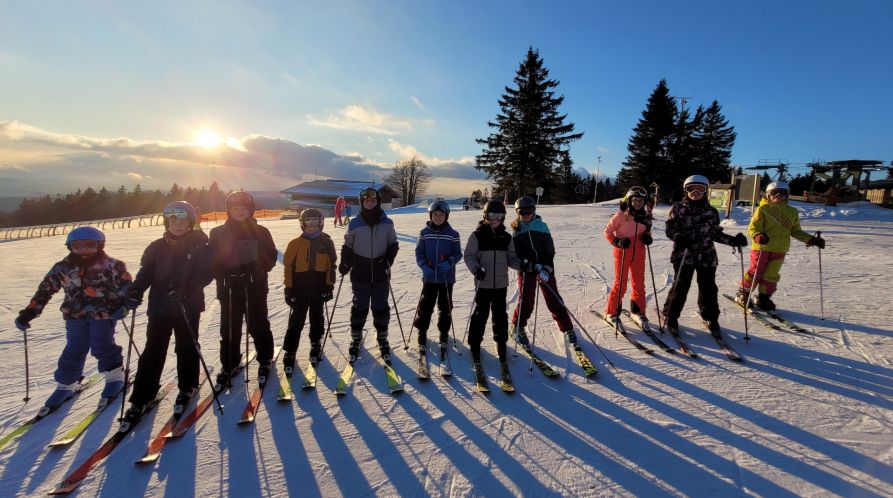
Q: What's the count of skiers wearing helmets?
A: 11